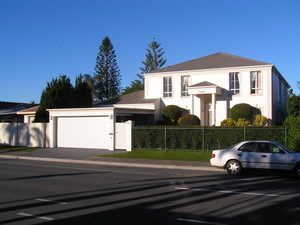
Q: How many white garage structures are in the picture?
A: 1